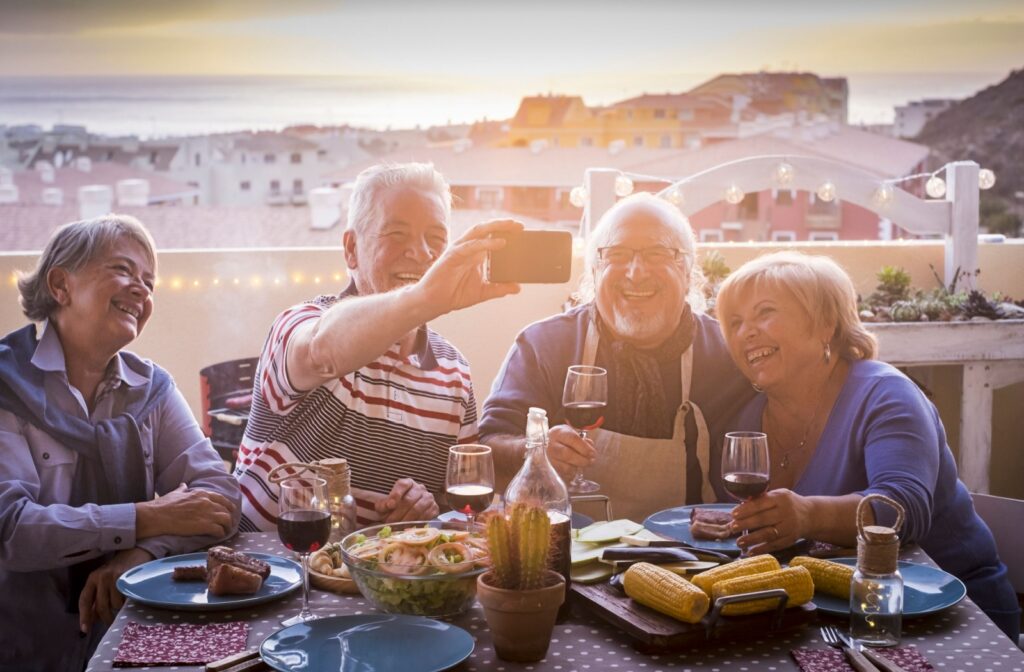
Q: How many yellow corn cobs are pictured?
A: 4